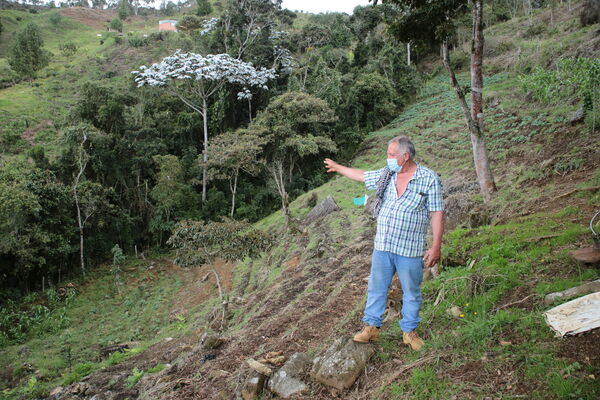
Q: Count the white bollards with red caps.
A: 0